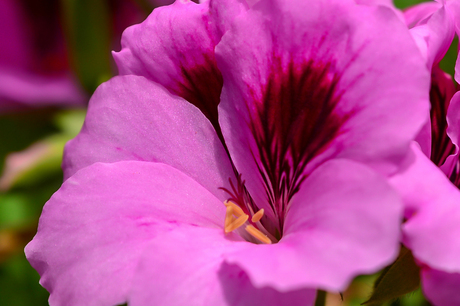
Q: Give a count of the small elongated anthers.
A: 5